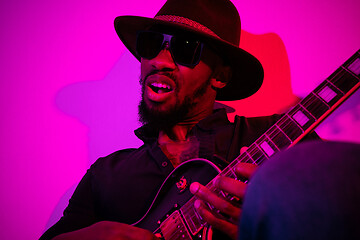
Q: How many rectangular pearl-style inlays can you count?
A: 4